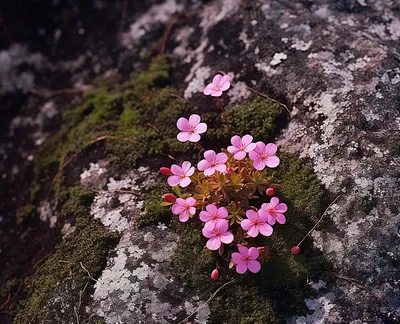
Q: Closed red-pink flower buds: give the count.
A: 5